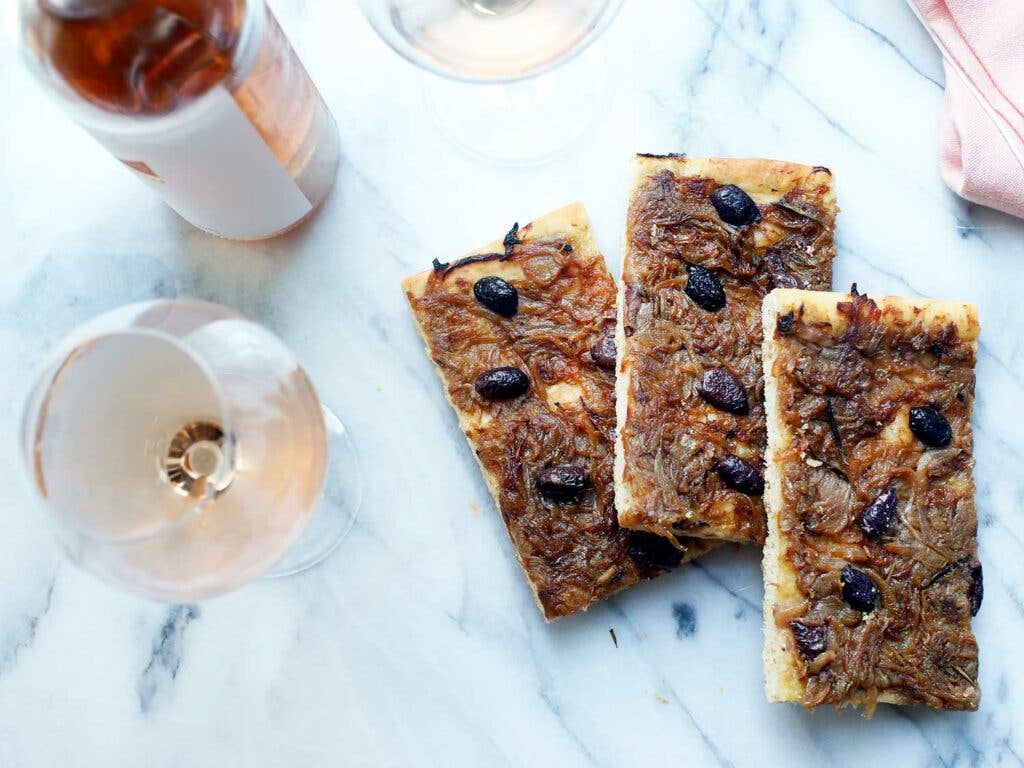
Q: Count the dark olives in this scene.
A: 14